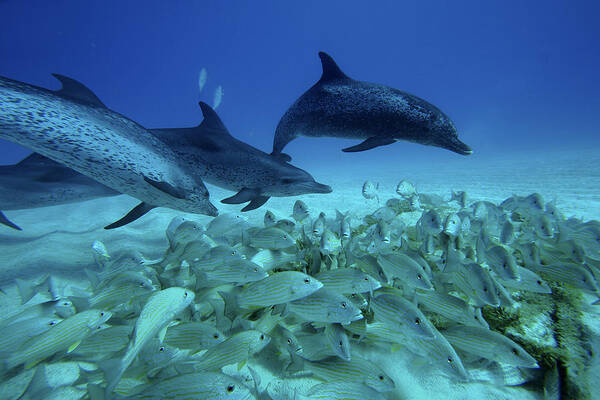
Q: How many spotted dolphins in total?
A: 4